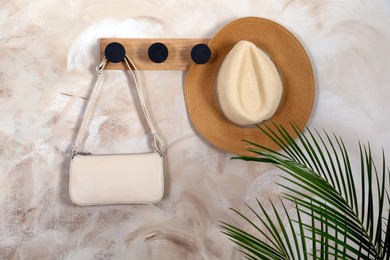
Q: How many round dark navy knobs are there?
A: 3